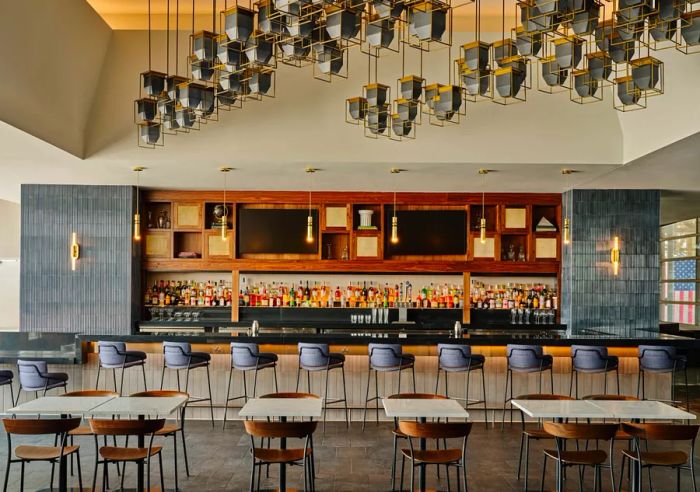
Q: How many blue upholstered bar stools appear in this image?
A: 11